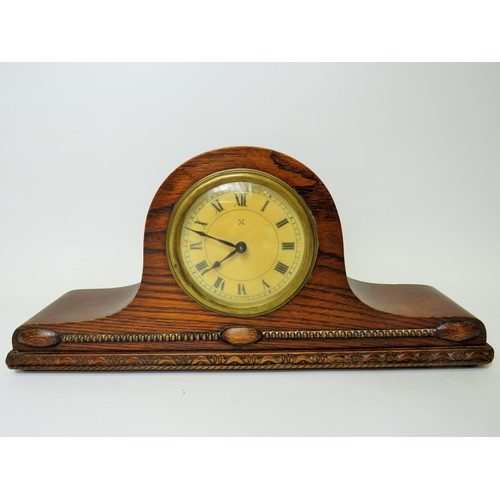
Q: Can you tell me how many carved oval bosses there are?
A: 3